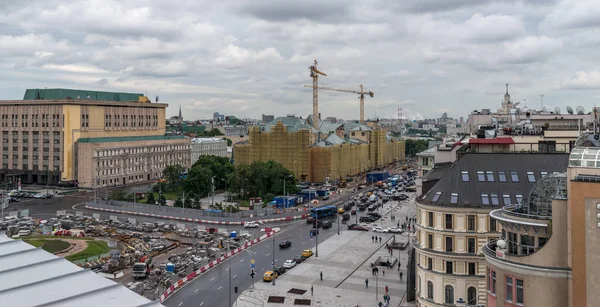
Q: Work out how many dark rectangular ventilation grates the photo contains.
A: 3